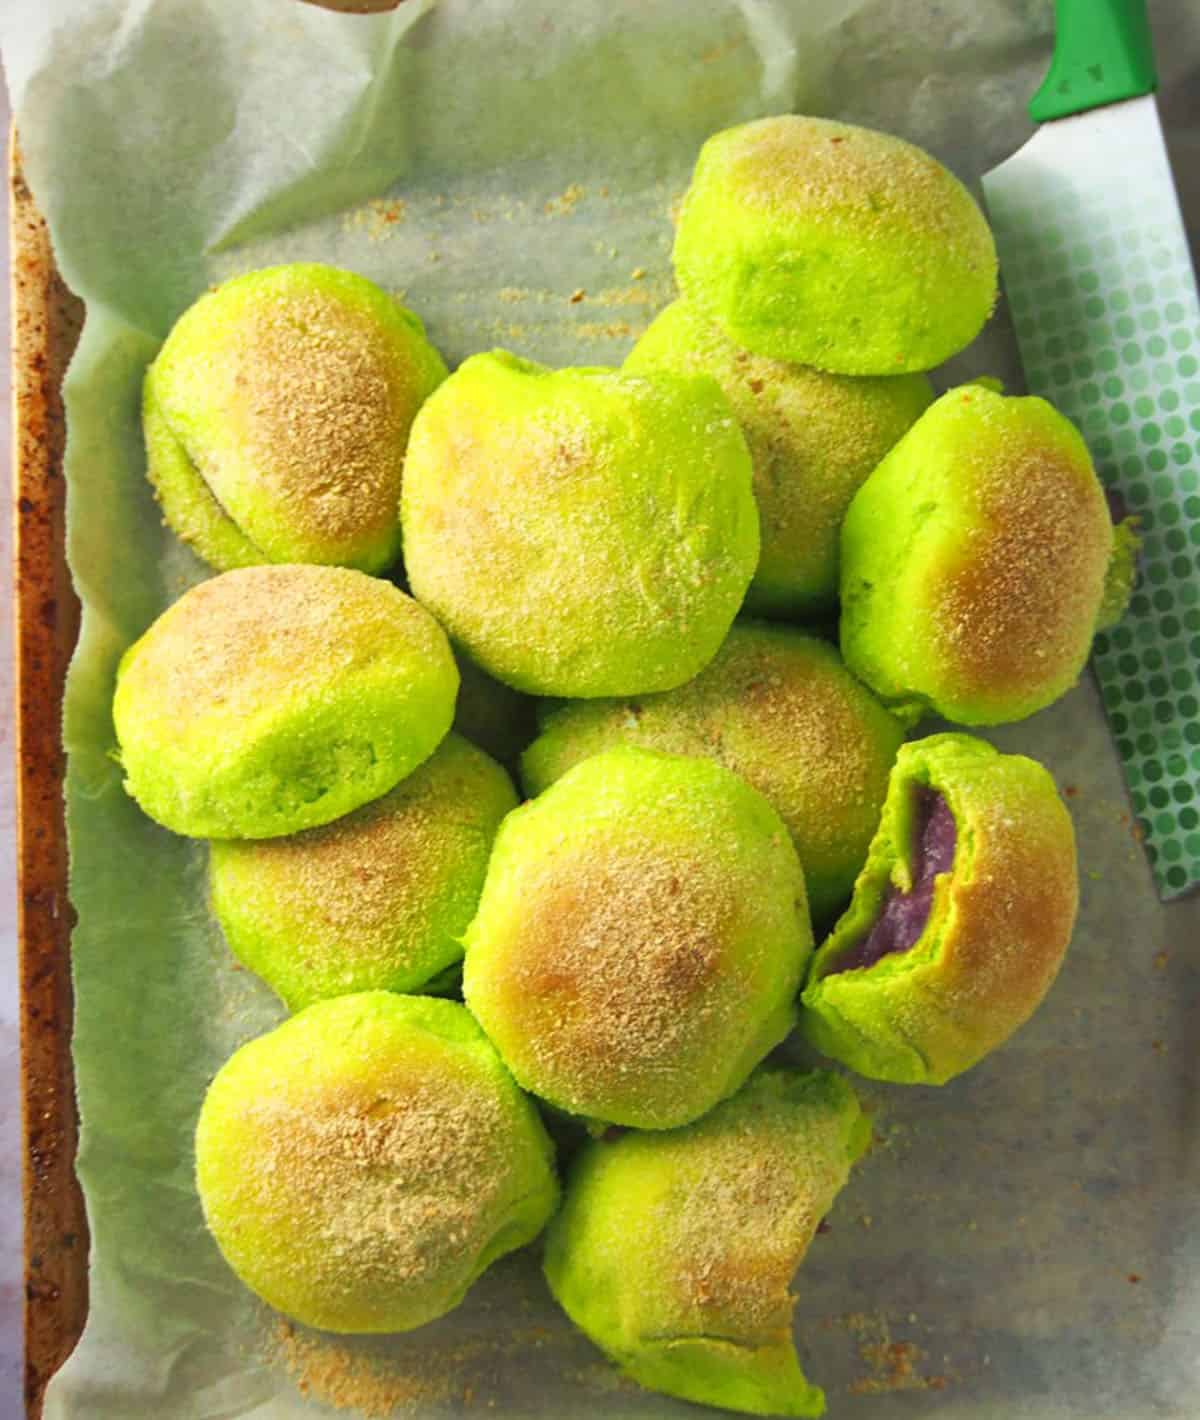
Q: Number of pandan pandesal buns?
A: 12